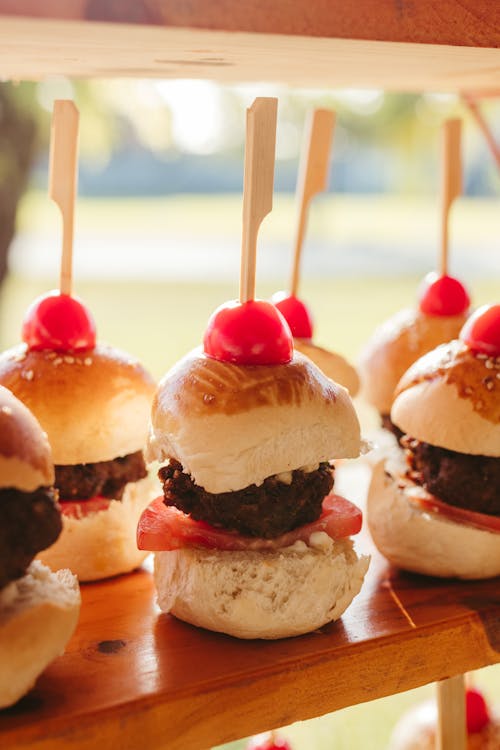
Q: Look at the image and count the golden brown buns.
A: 6